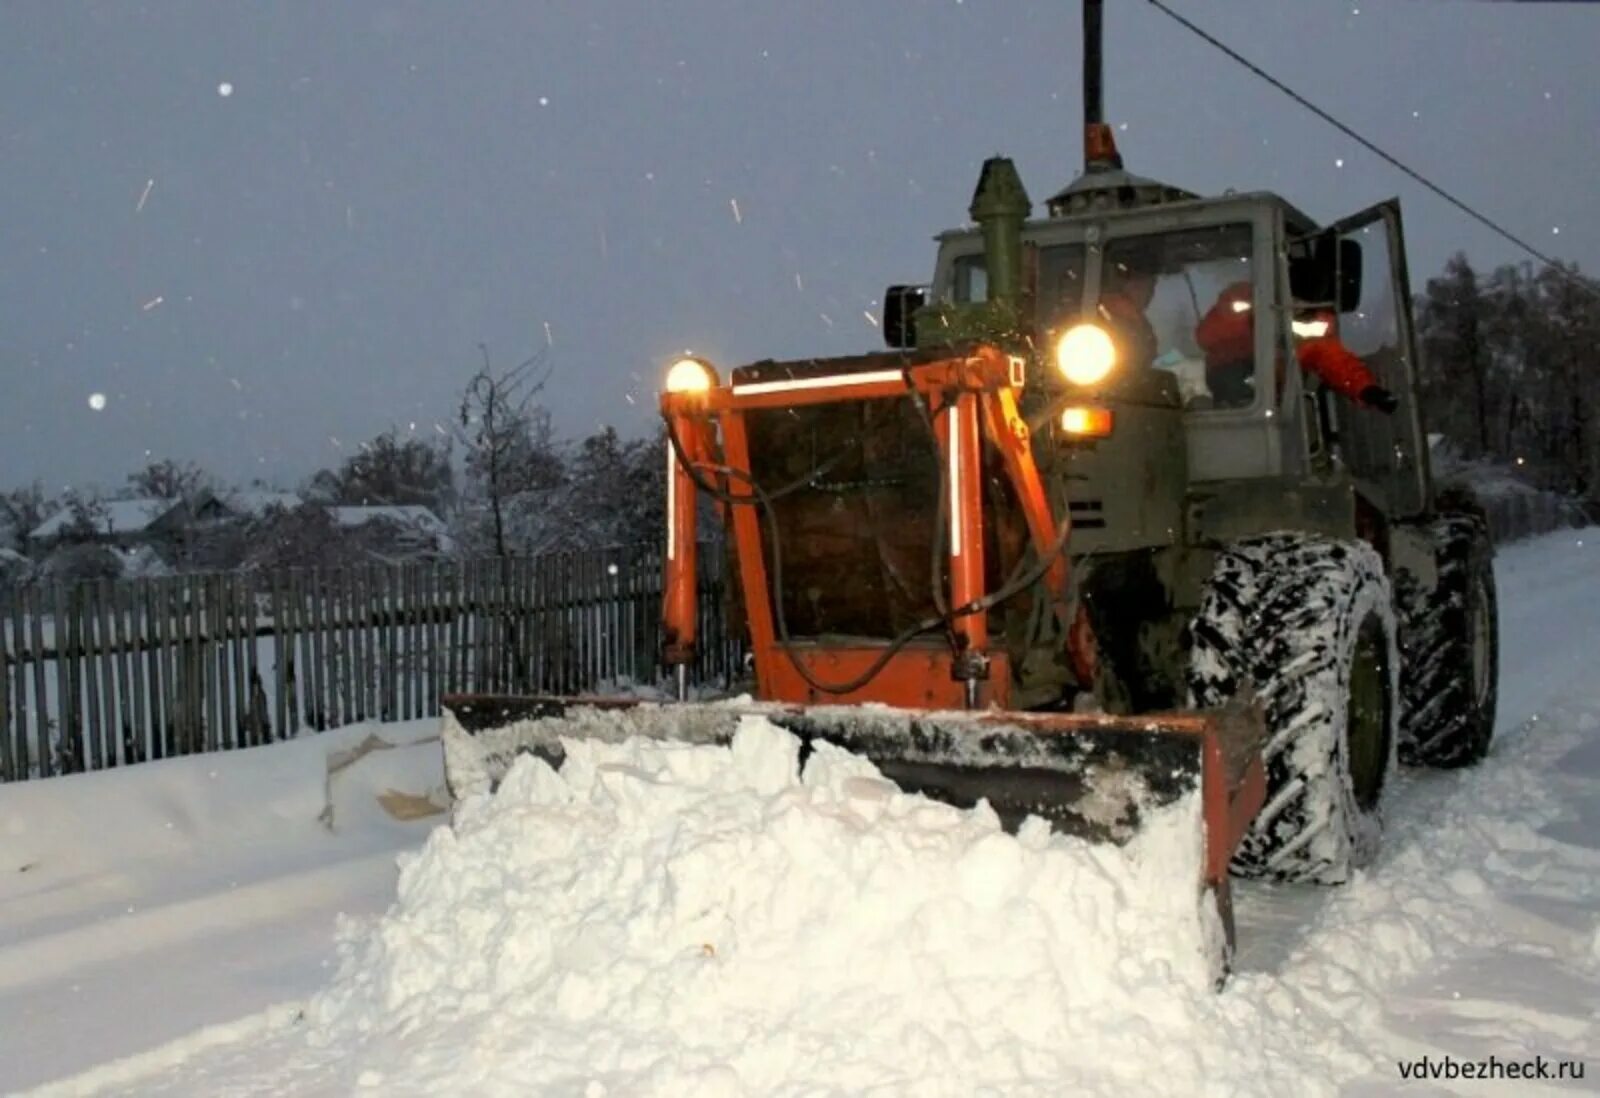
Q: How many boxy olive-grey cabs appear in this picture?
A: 1